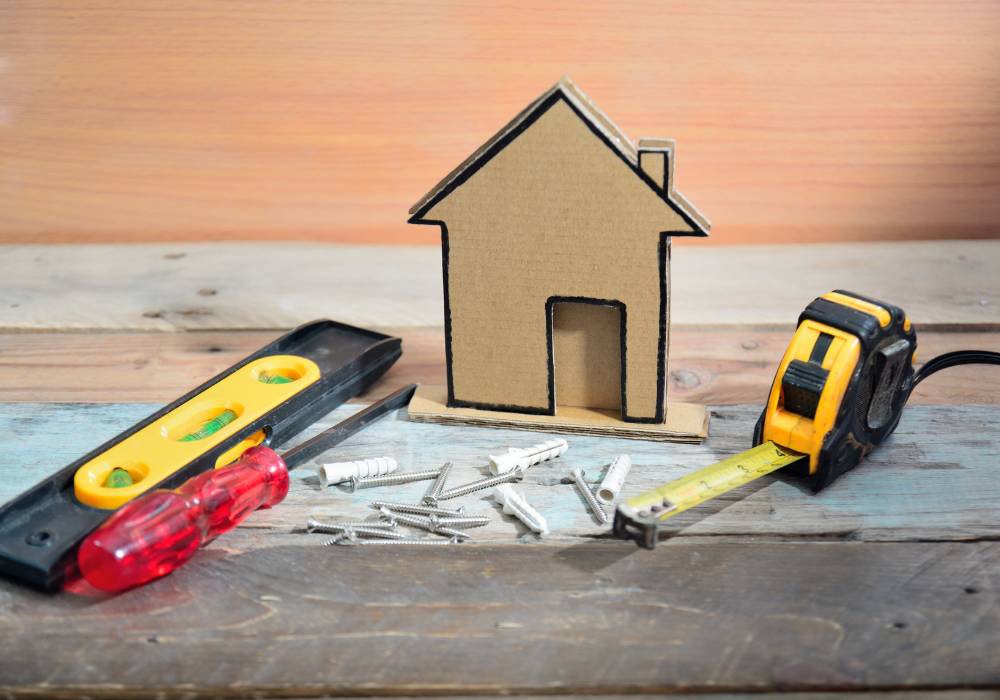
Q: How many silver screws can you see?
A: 11